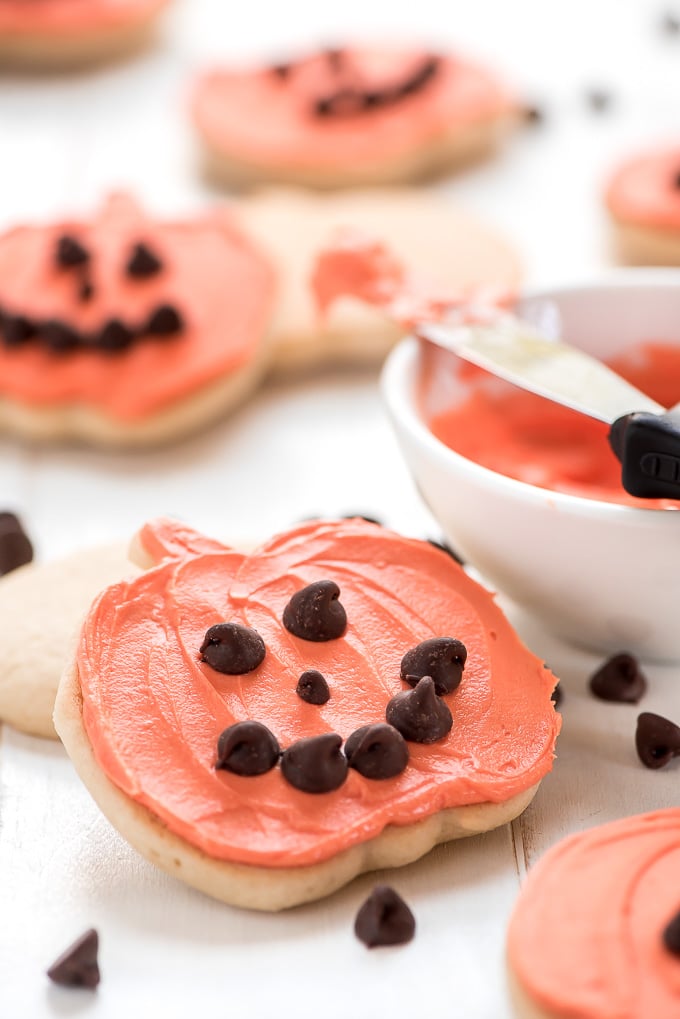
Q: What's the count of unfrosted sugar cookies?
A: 2